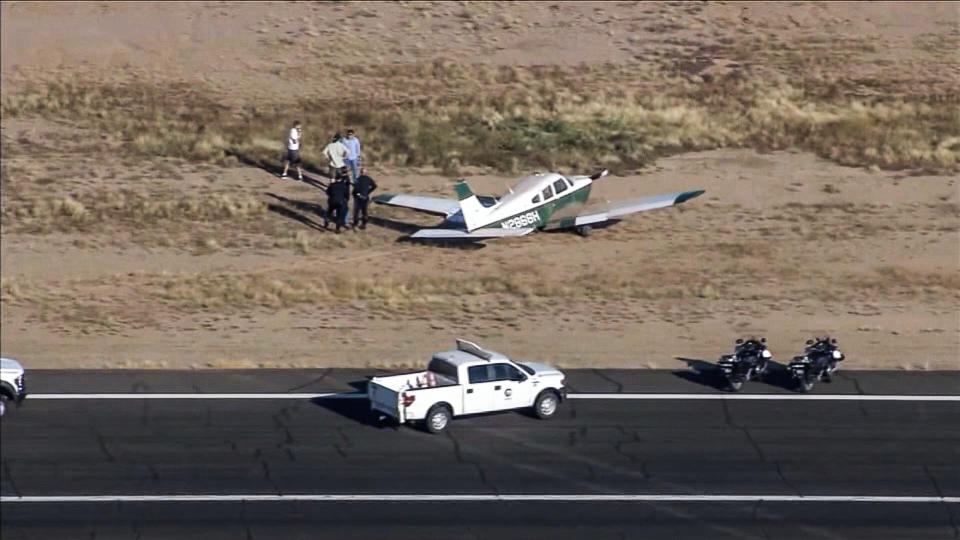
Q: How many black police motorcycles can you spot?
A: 2